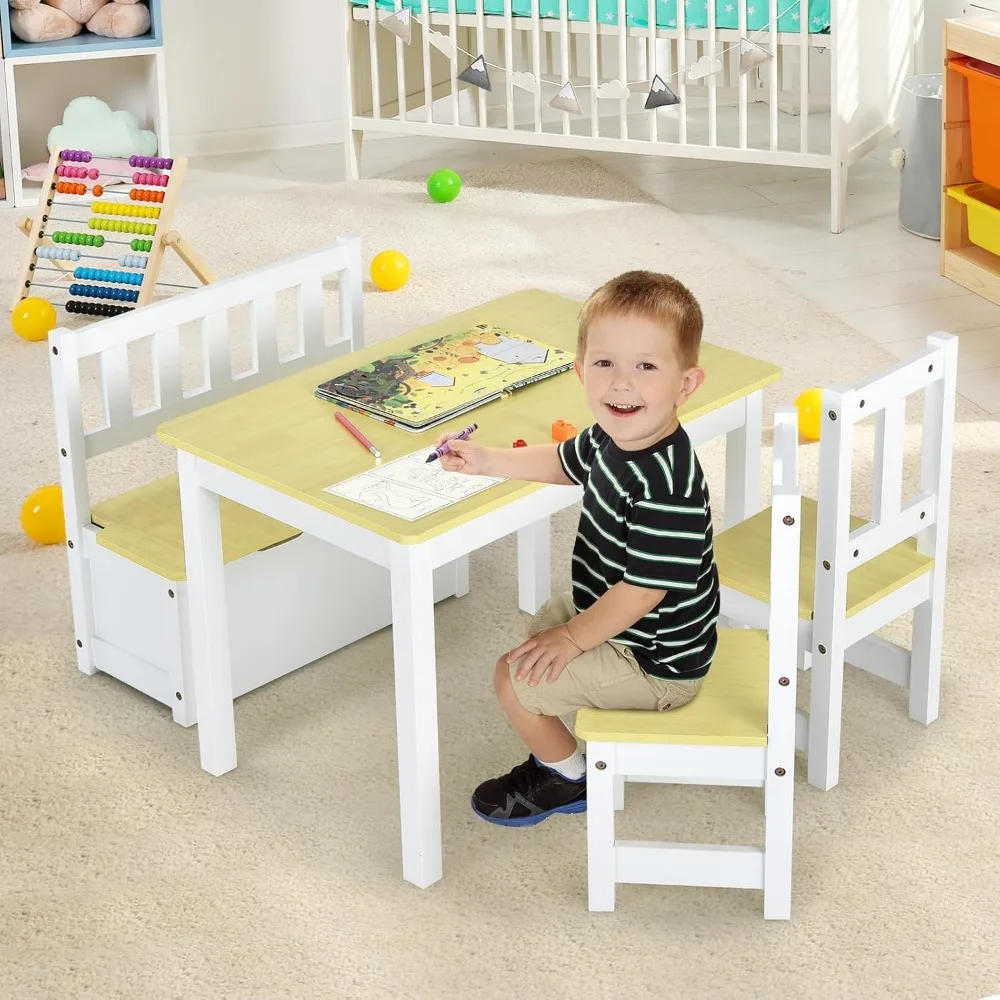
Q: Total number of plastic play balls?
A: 5